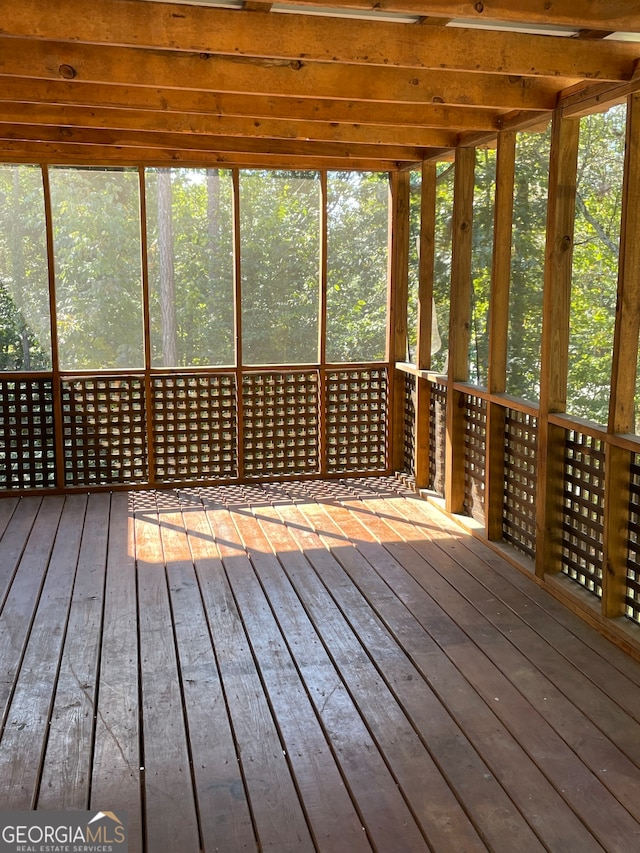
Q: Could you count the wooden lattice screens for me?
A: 11